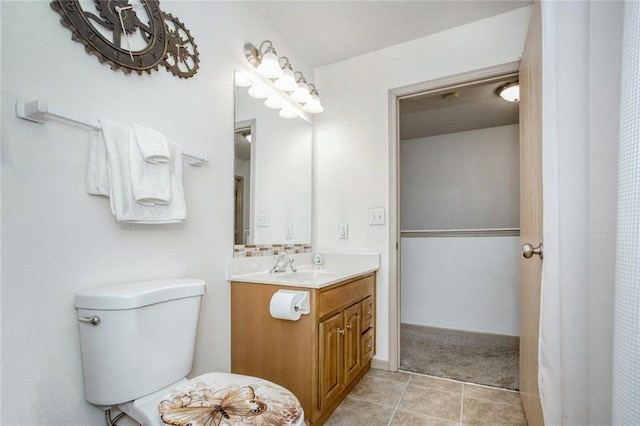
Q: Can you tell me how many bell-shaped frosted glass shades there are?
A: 4